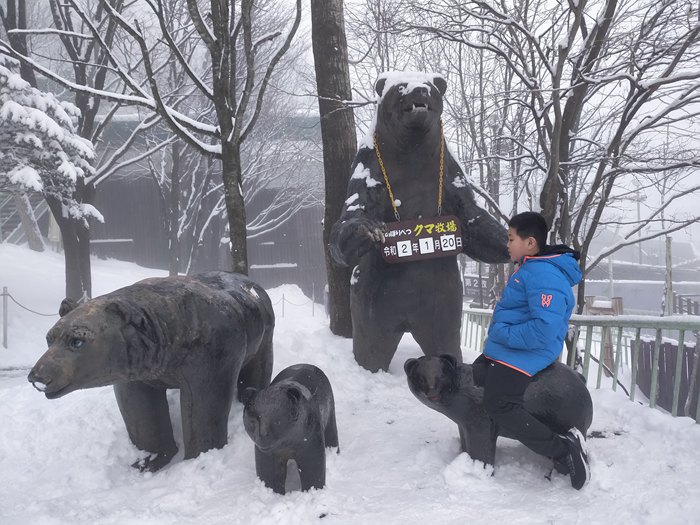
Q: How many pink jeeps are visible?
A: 0